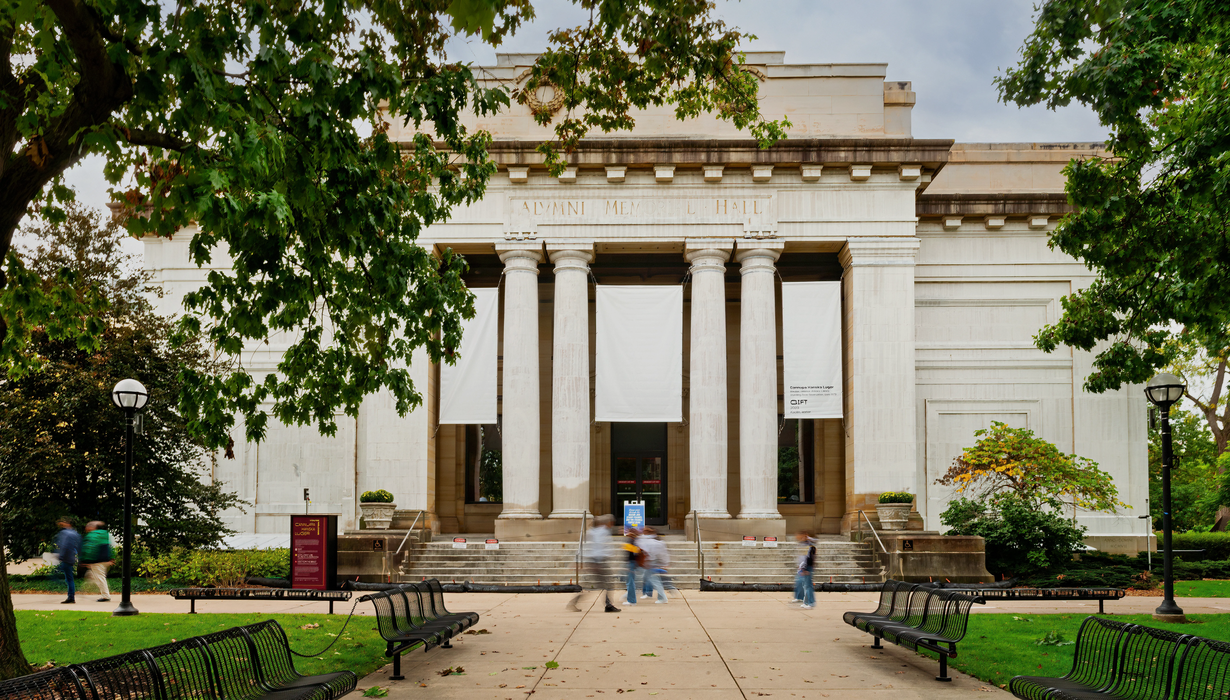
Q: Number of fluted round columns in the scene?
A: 4